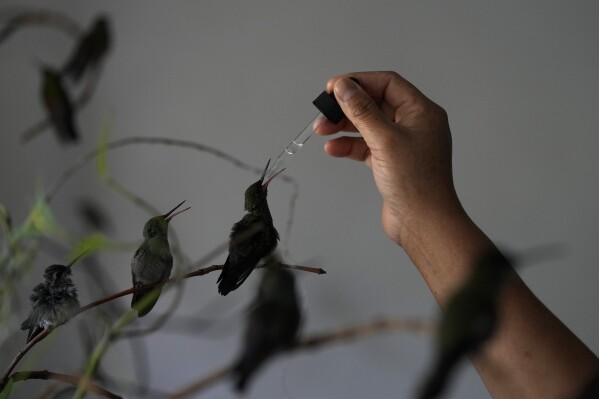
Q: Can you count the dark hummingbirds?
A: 7